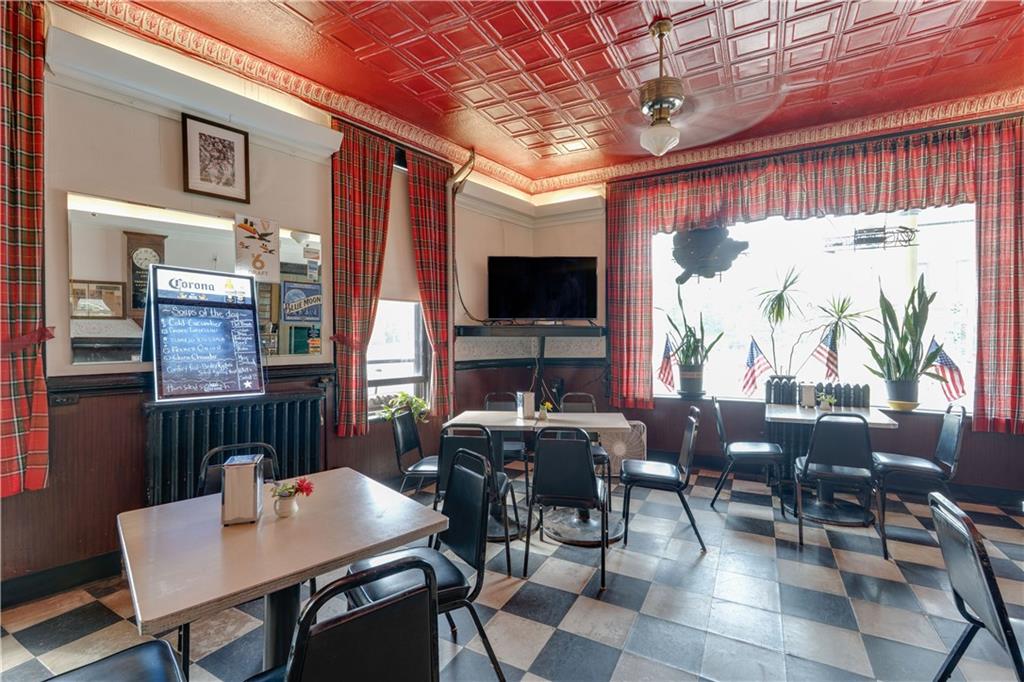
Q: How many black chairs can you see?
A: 14